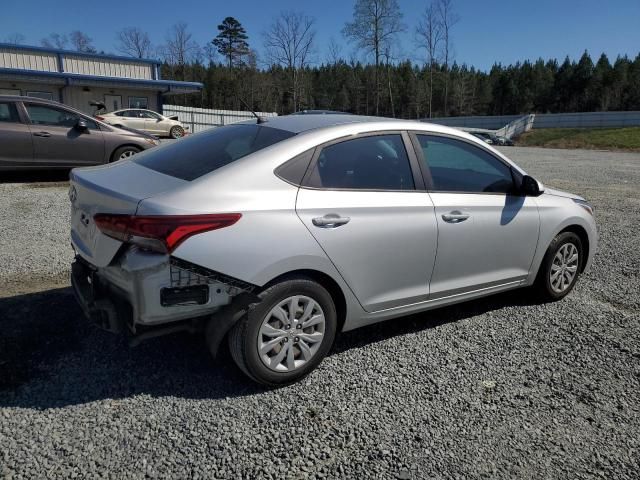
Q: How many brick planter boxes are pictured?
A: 0